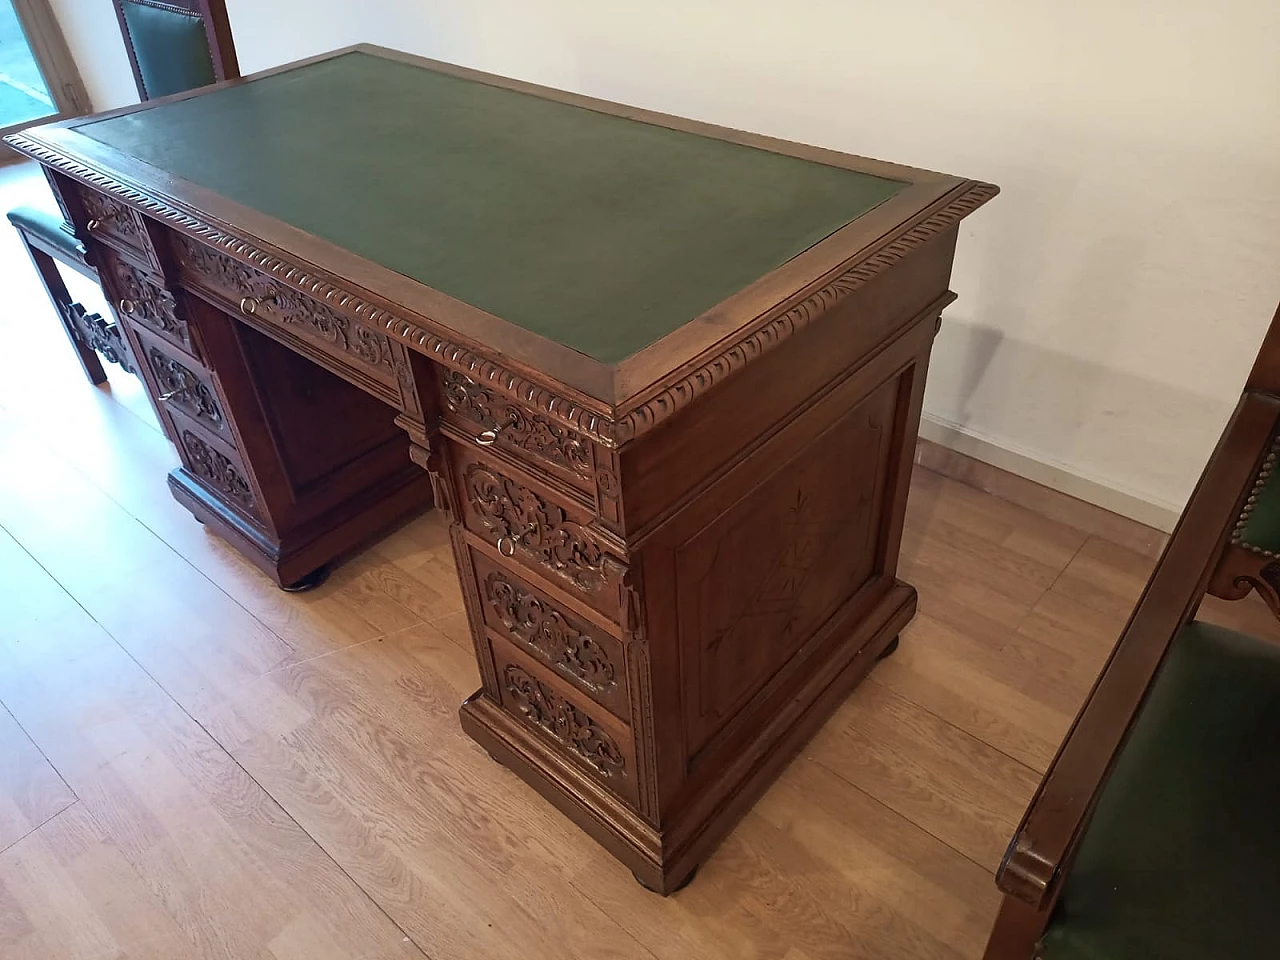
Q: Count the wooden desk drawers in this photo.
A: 9